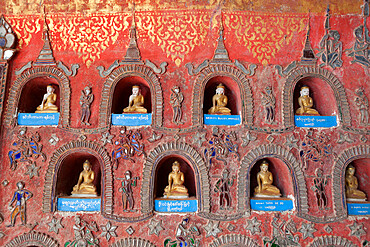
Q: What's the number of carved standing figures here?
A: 8